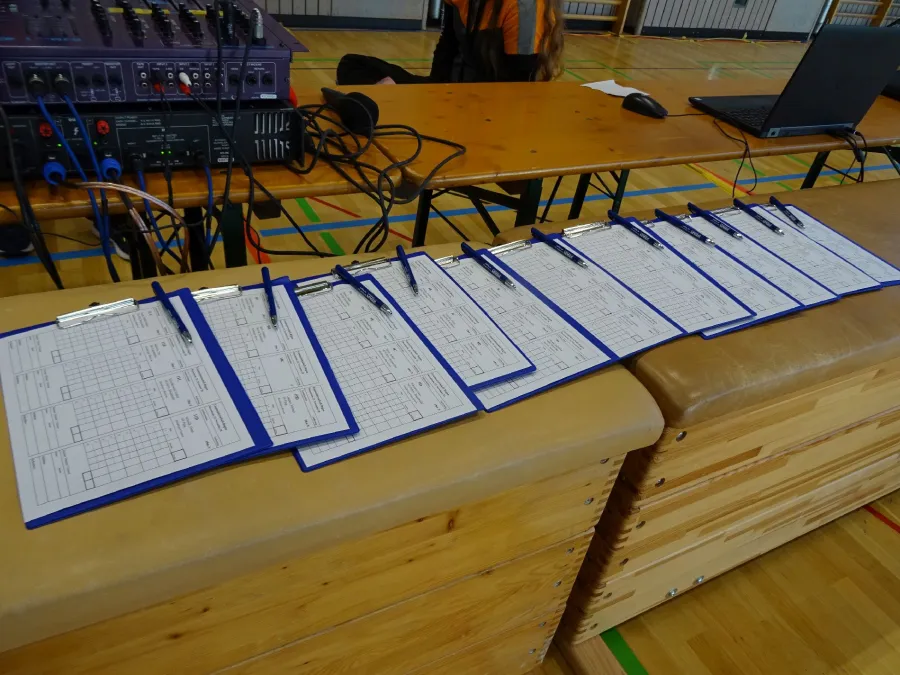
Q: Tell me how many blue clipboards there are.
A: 11